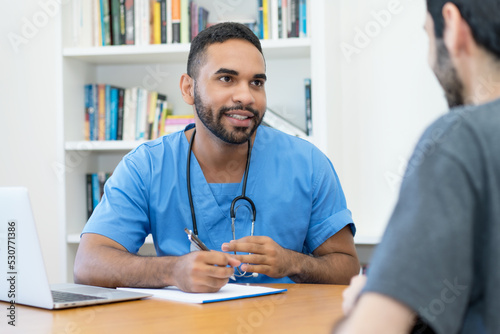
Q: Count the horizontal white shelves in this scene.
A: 3